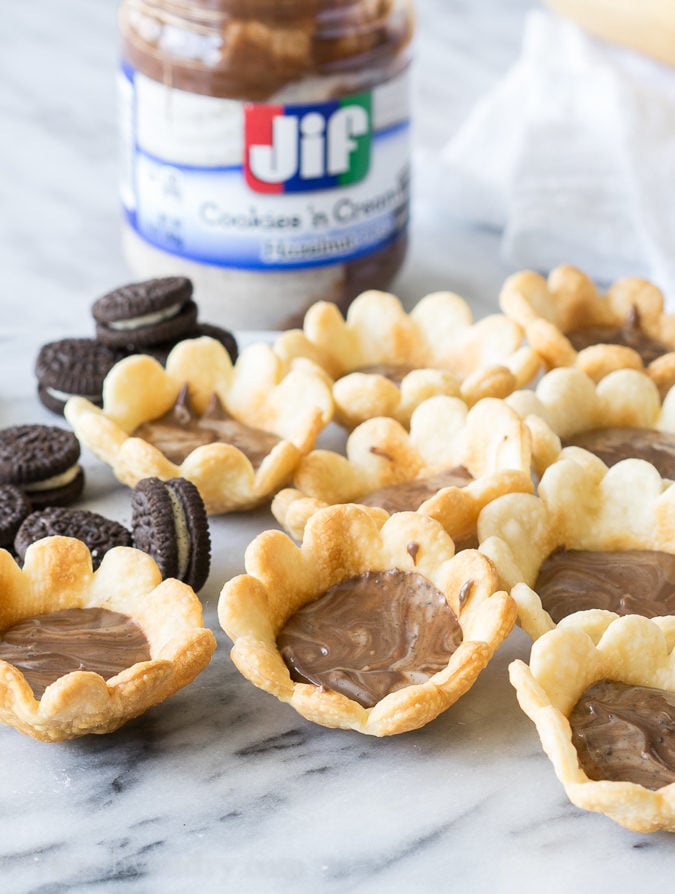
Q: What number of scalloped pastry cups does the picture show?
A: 9